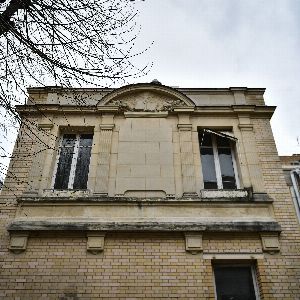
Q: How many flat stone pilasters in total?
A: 4